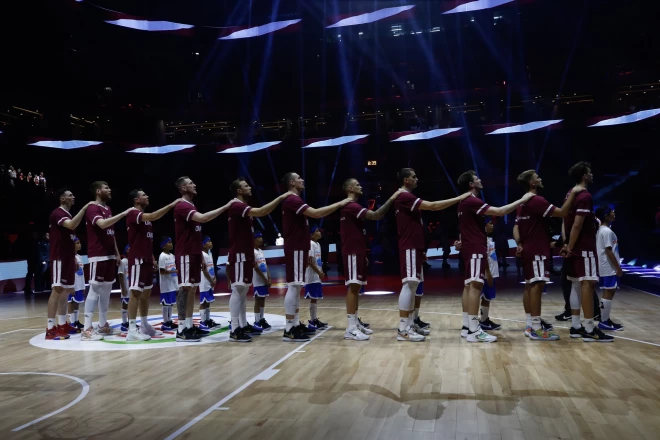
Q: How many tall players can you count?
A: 11